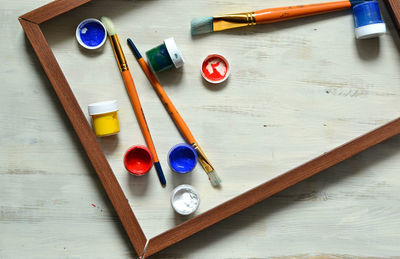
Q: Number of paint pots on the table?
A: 6